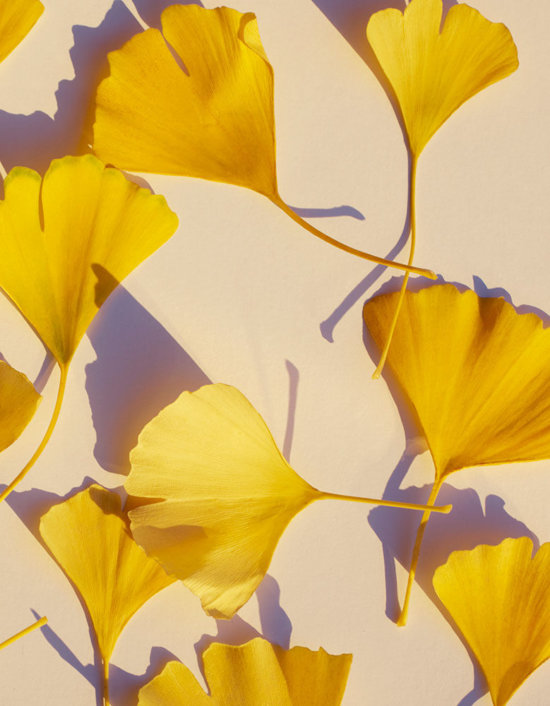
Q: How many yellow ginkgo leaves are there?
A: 10